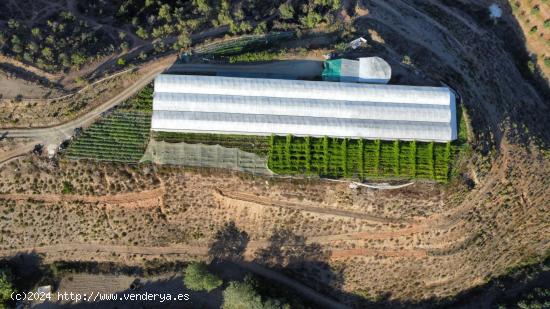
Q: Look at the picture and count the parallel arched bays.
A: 3